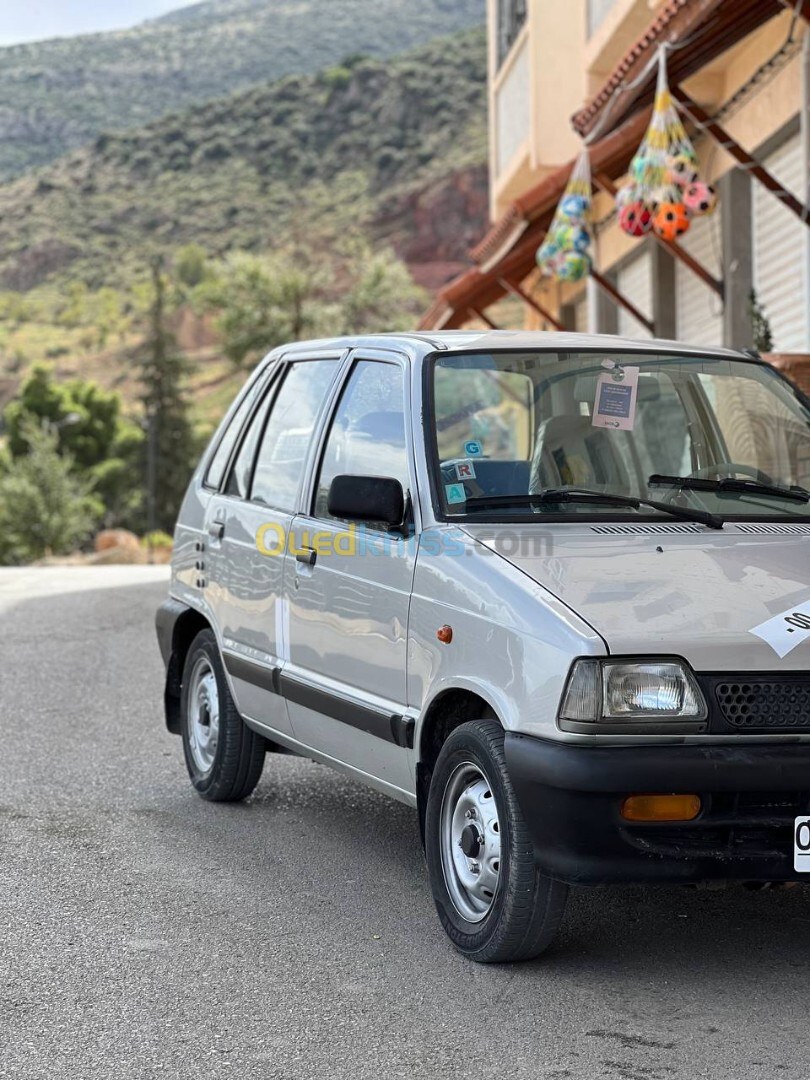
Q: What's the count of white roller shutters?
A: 3